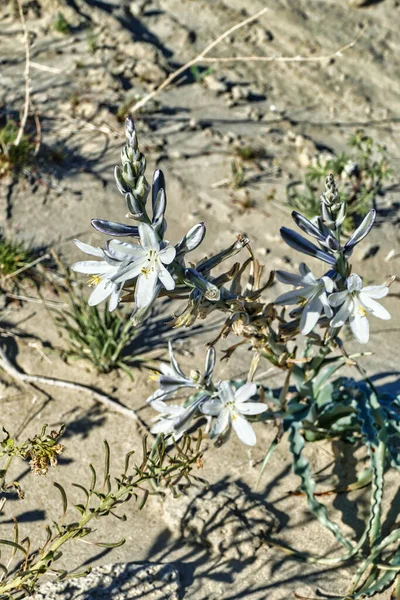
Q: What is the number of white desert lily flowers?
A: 7